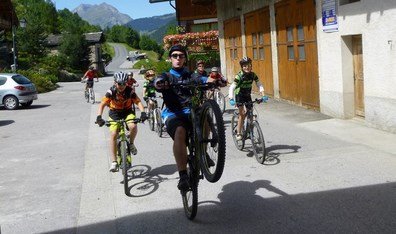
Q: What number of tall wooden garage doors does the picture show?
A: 3